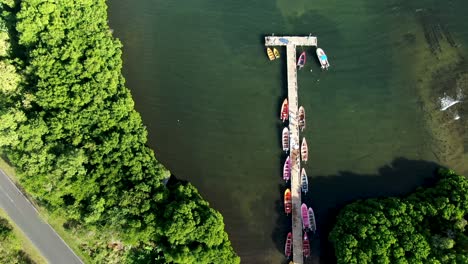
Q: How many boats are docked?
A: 15